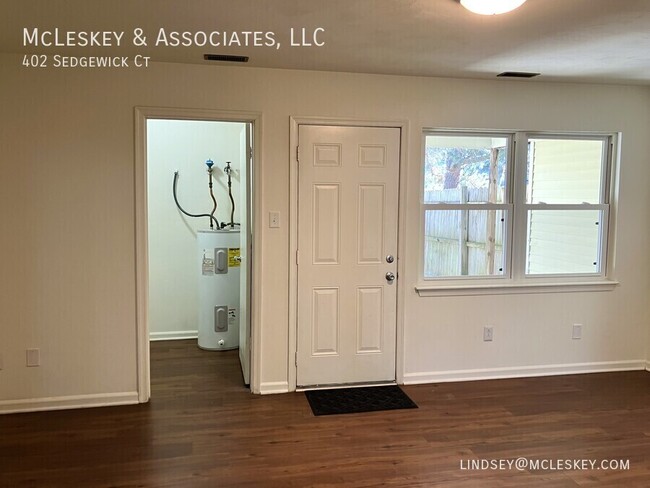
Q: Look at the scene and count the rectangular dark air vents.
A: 2